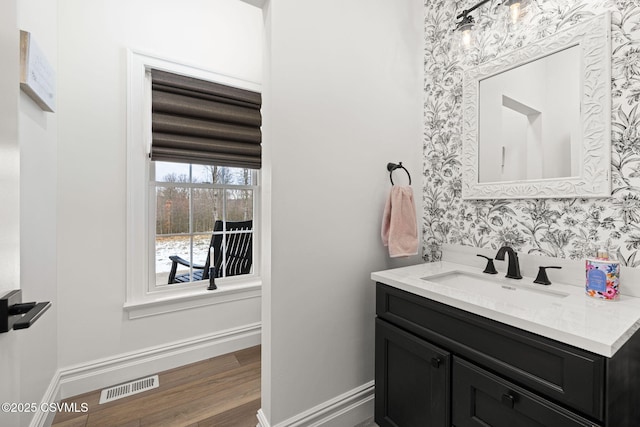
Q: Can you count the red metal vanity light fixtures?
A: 0